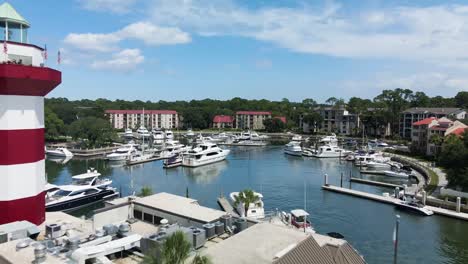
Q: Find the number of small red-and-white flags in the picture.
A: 3